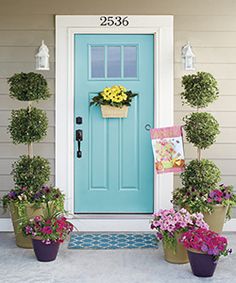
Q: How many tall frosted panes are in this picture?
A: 3